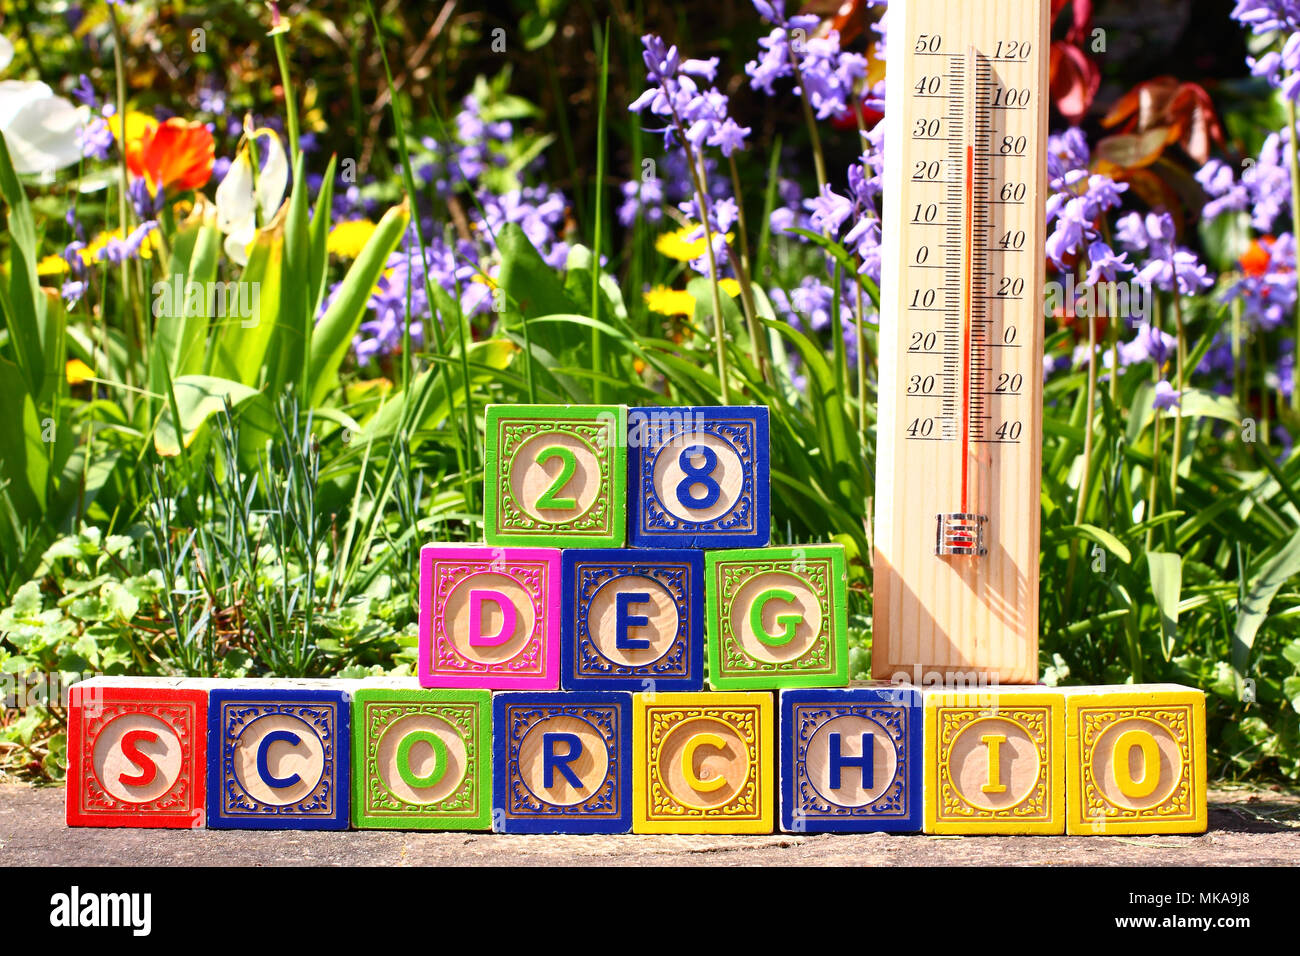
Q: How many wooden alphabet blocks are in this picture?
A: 13